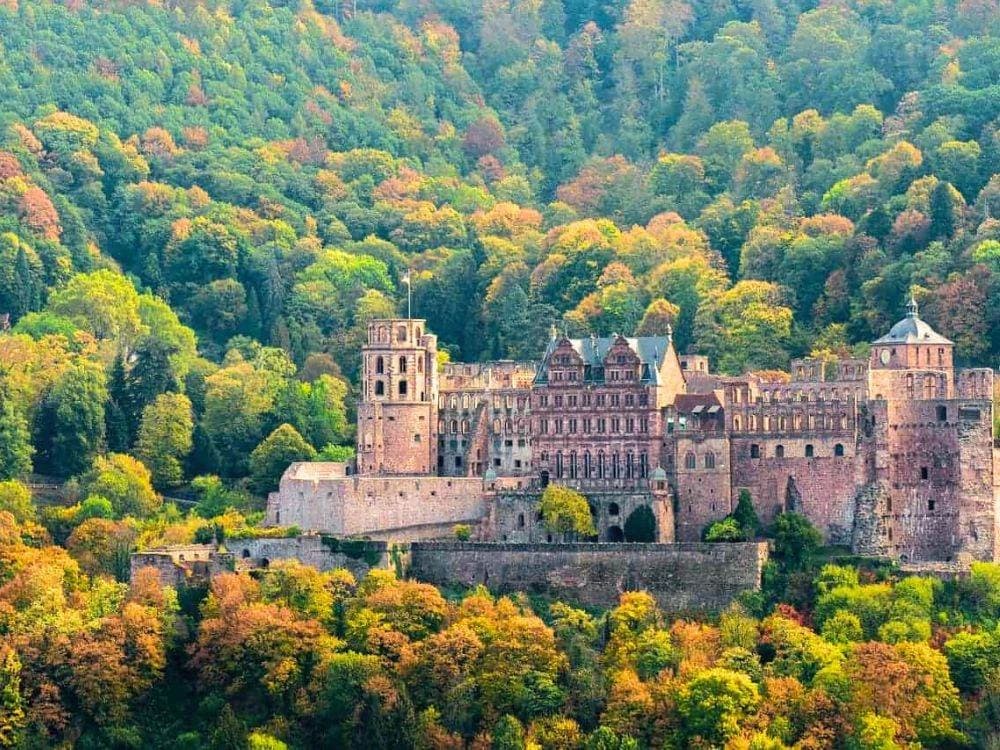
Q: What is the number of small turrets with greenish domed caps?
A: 2